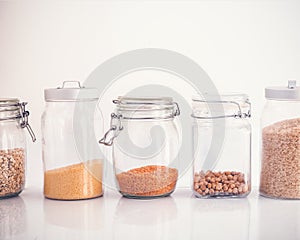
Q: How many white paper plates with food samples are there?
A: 0